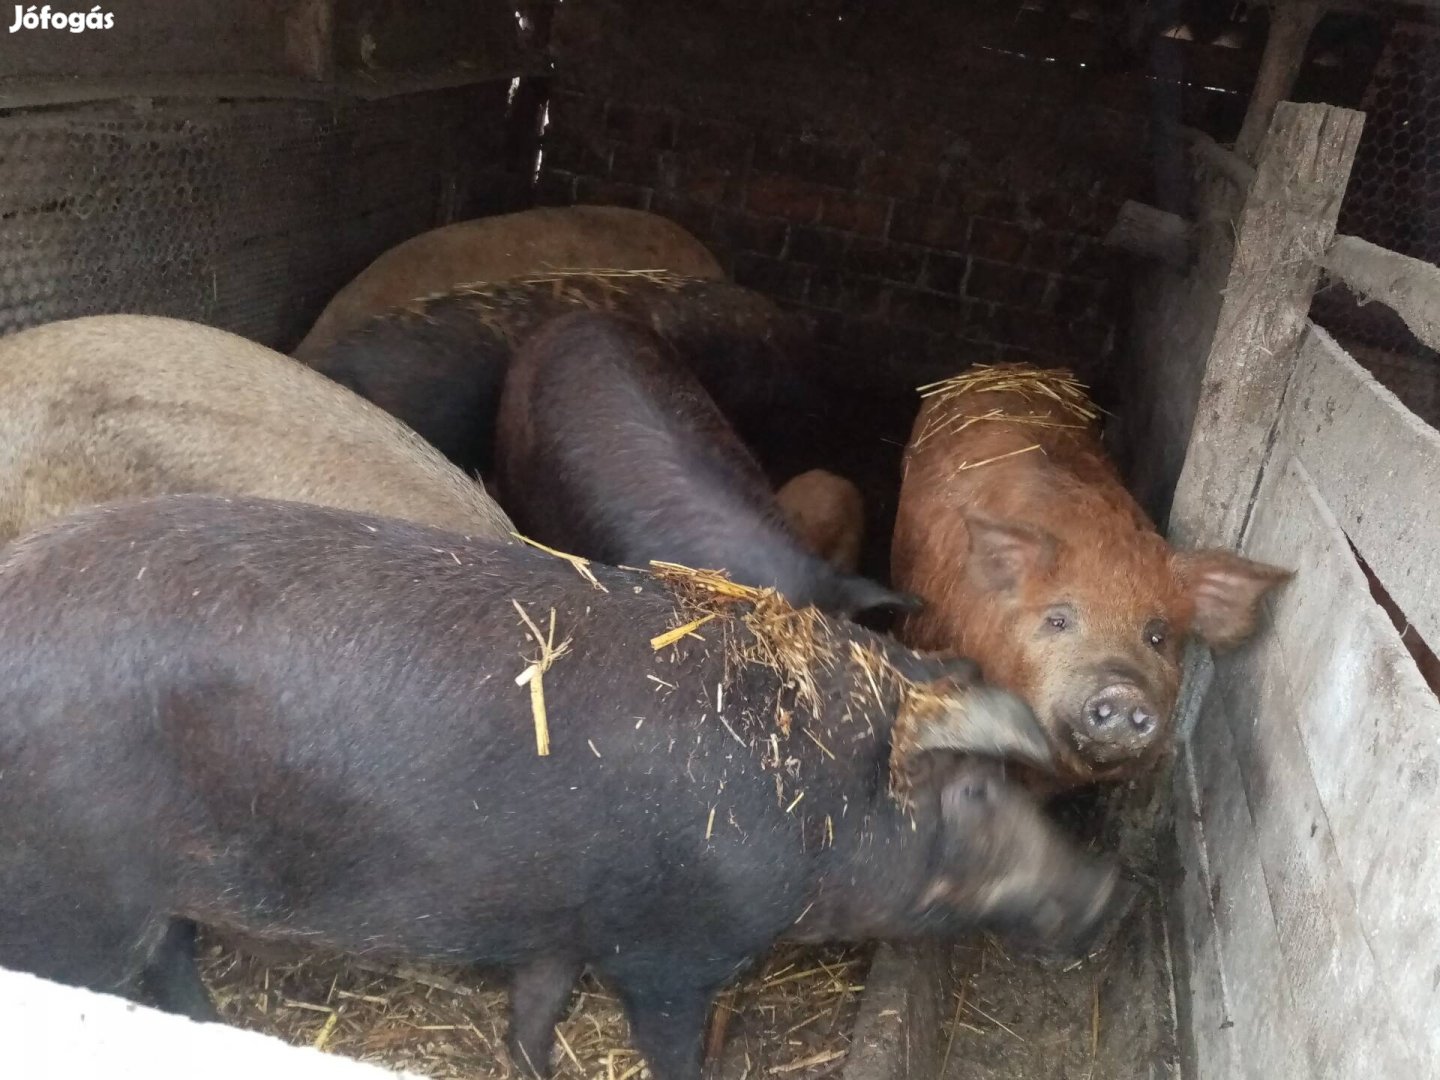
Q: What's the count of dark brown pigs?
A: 3